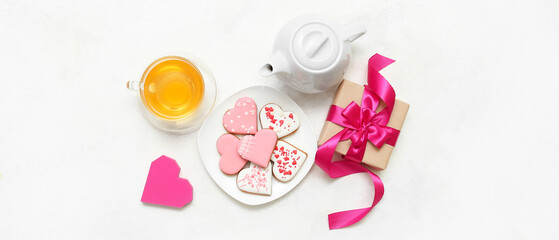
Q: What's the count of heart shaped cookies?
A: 6